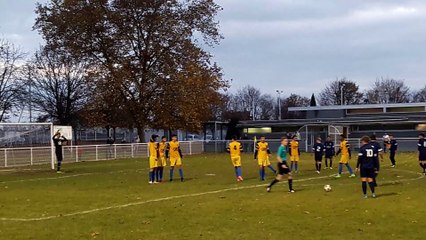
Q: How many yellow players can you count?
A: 7